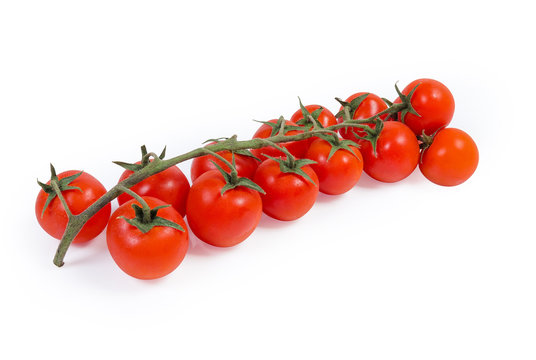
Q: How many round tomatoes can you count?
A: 13